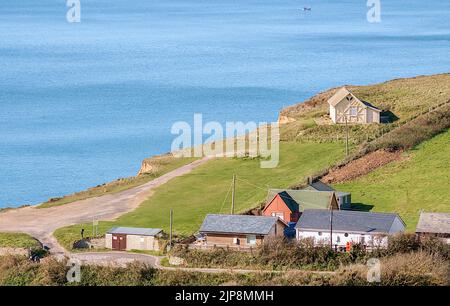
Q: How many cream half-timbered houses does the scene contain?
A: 1